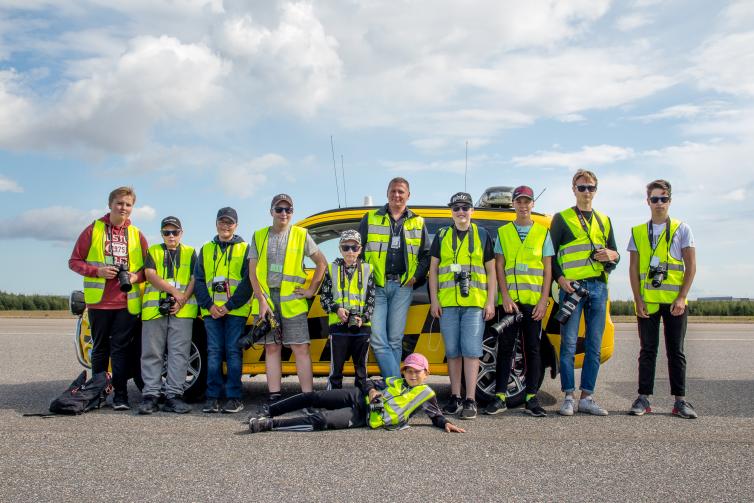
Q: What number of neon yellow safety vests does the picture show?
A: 11